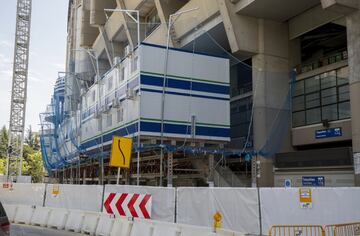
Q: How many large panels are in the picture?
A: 5